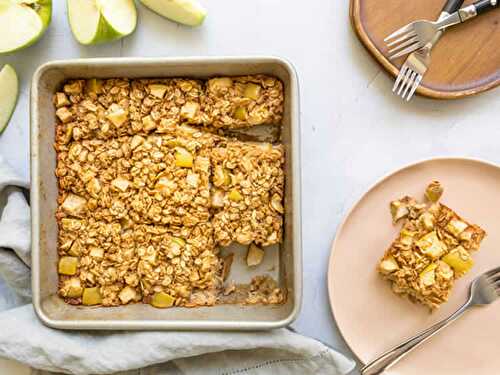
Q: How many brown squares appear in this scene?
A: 9